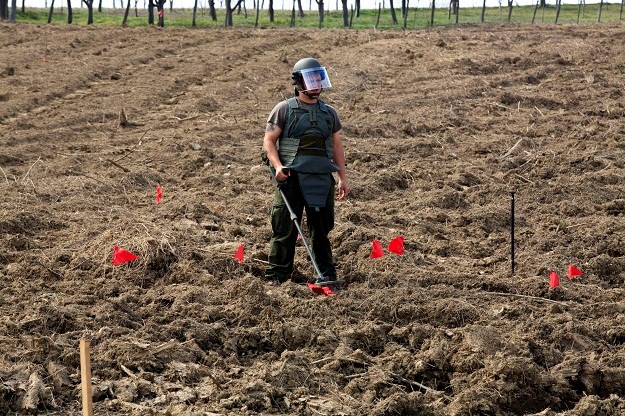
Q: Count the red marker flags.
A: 8